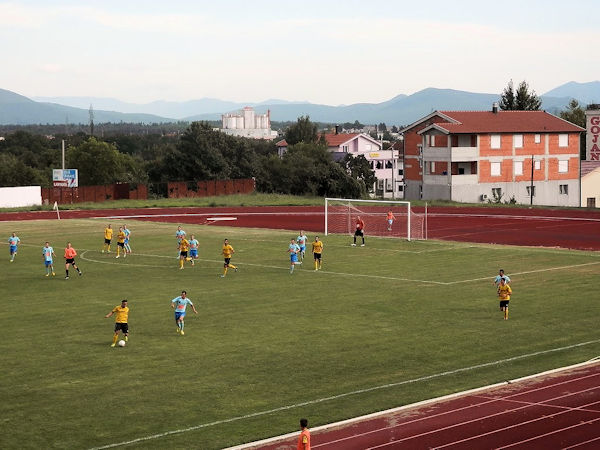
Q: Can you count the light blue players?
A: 9